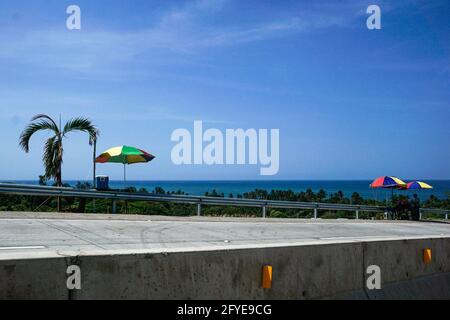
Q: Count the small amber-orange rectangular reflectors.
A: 2